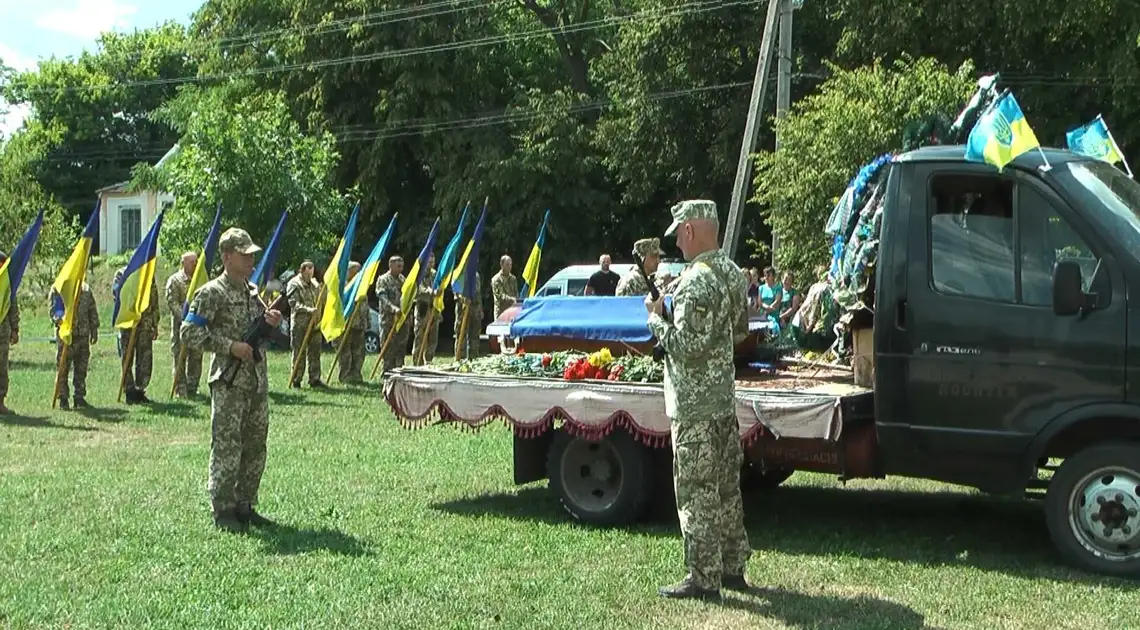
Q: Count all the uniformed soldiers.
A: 13